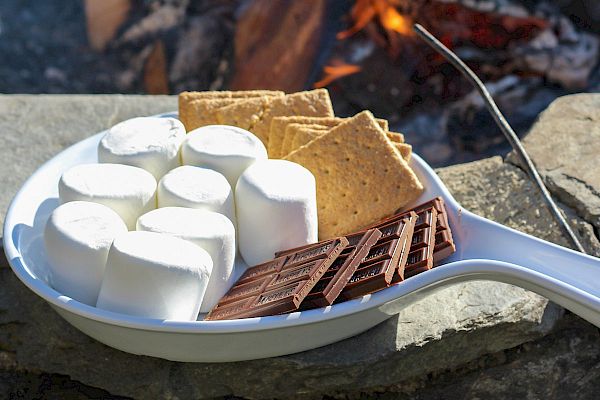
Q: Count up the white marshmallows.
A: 8